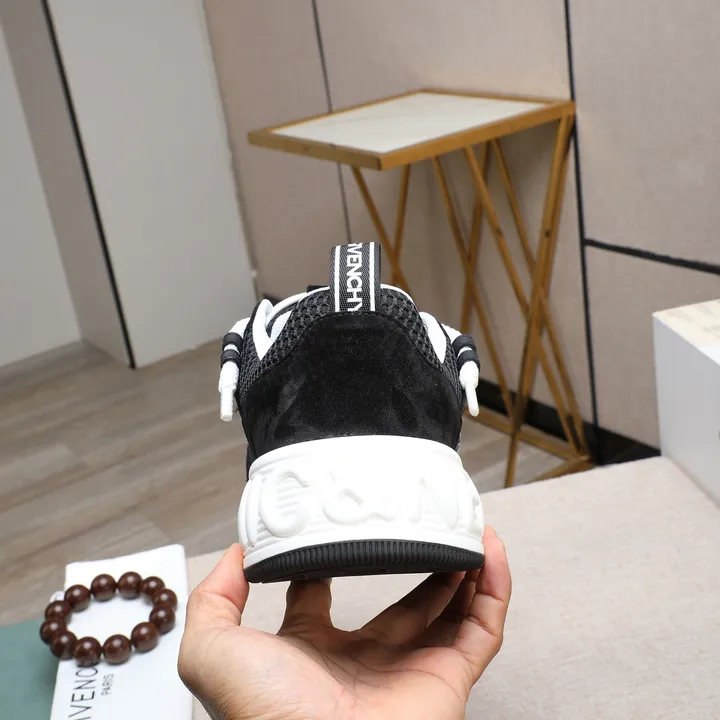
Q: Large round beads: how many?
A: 12